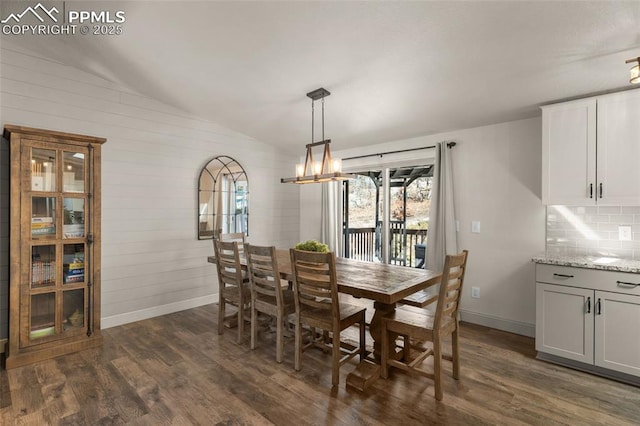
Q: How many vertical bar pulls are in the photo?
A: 4